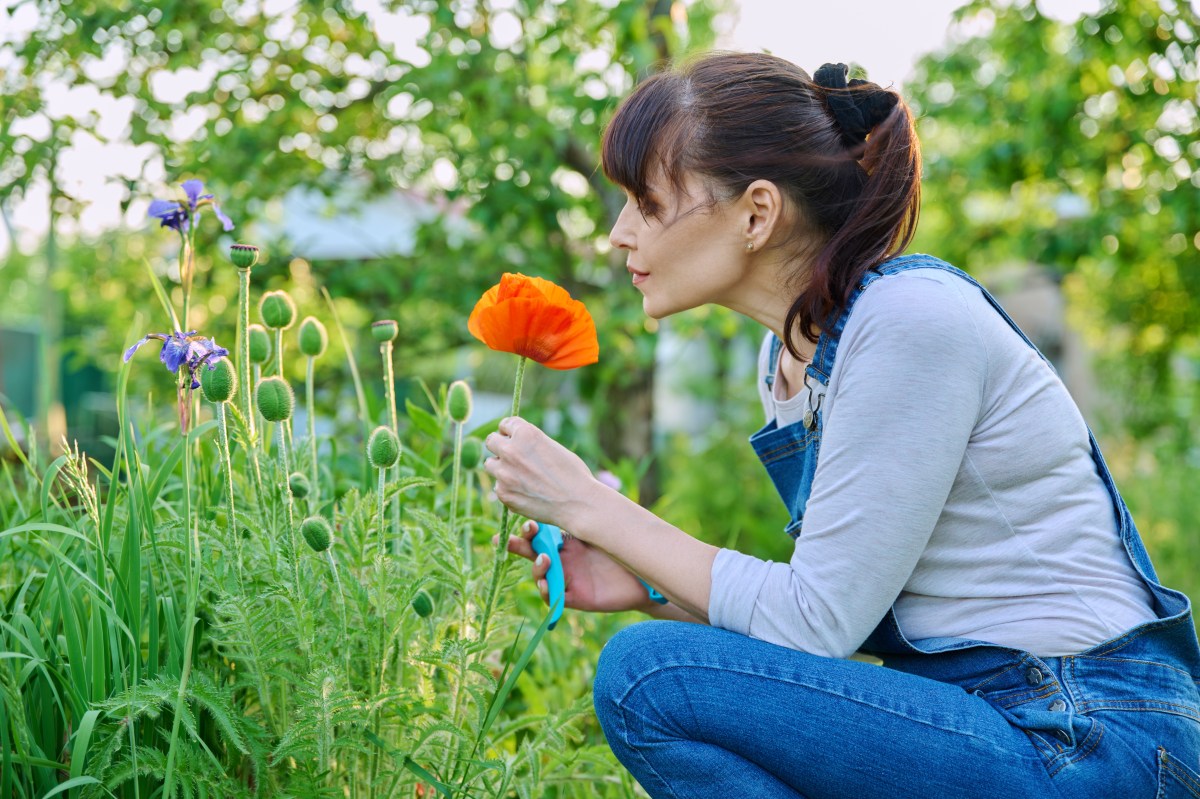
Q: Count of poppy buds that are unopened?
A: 11